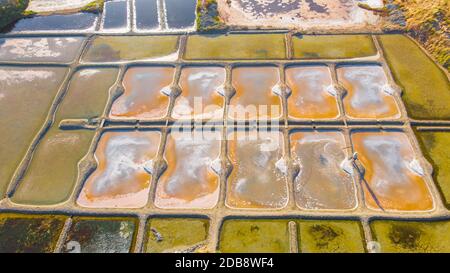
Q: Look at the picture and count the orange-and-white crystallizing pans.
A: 10